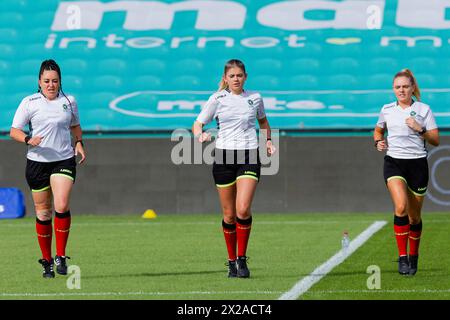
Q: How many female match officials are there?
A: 3